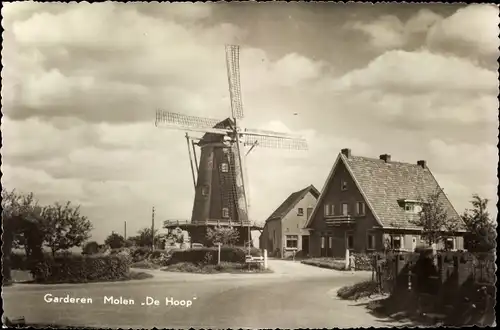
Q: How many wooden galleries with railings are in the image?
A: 1